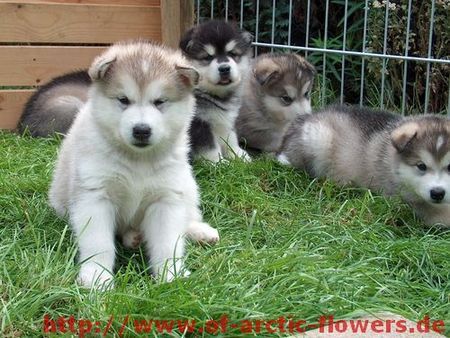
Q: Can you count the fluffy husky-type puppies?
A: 5